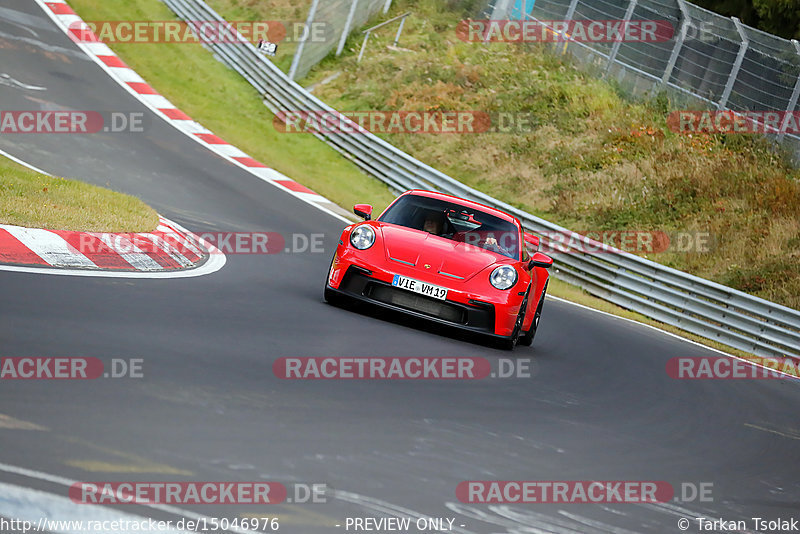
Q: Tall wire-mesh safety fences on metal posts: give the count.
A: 2